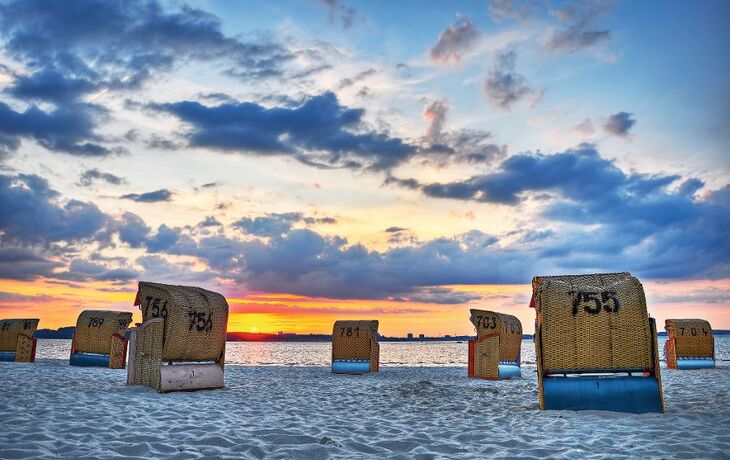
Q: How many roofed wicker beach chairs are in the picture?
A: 7